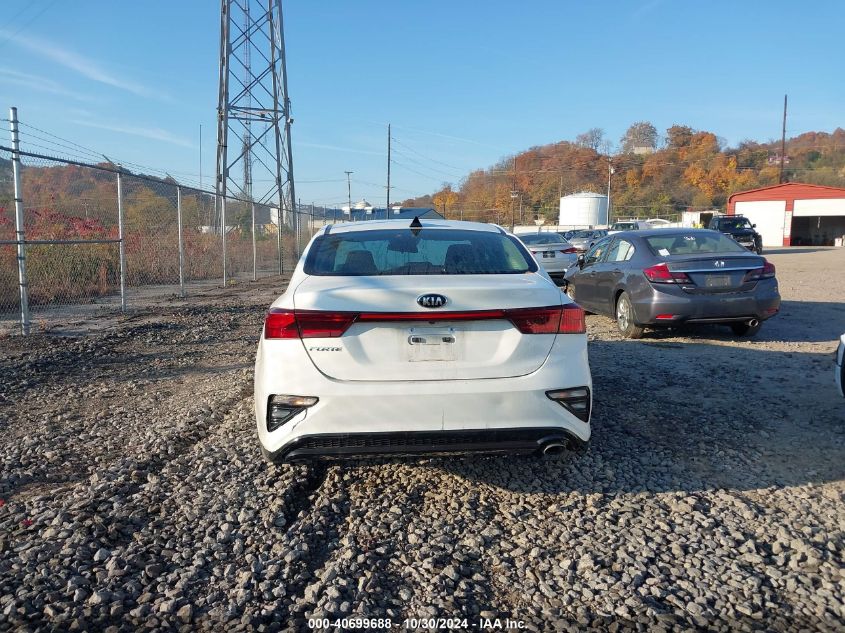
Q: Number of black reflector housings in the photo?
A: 2